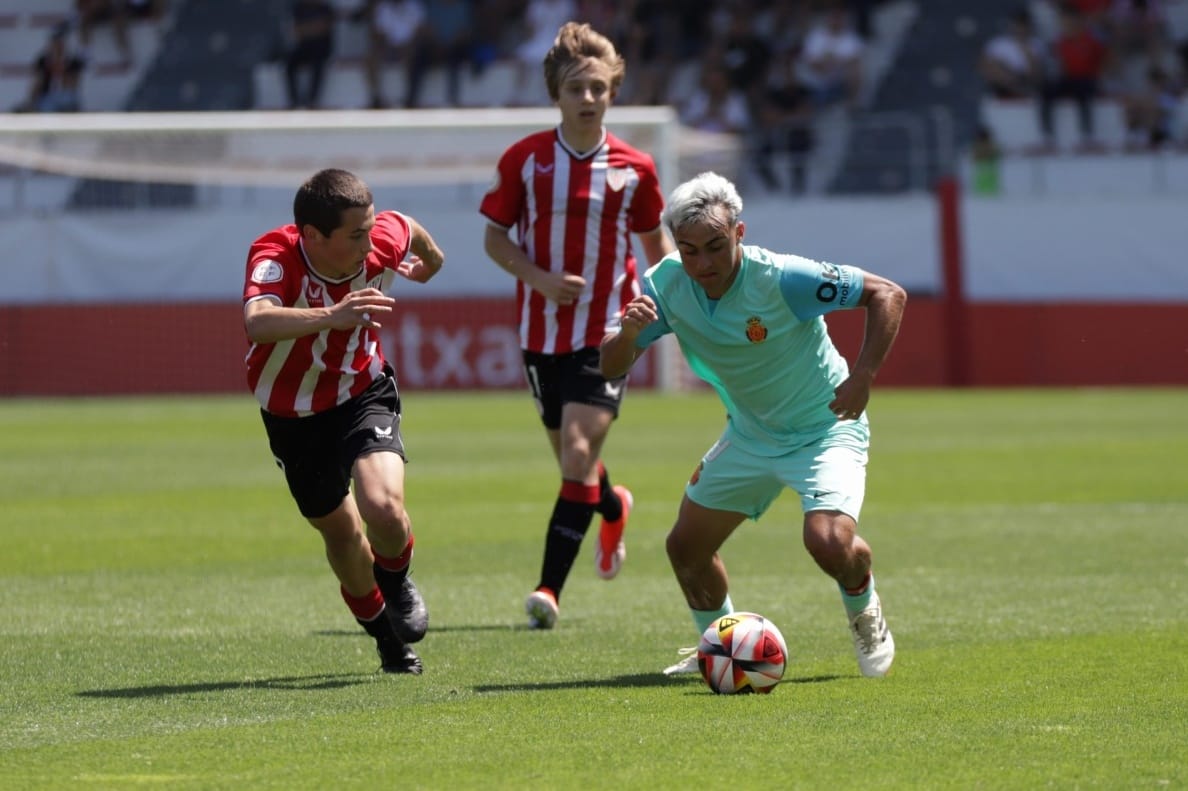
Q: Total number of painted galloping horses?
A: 0